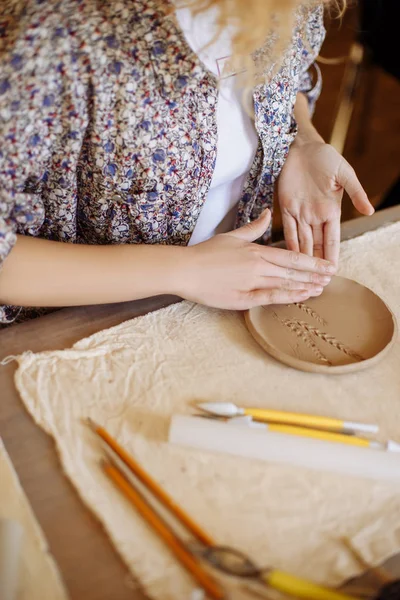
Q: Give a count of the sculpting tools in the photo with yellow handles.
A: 3